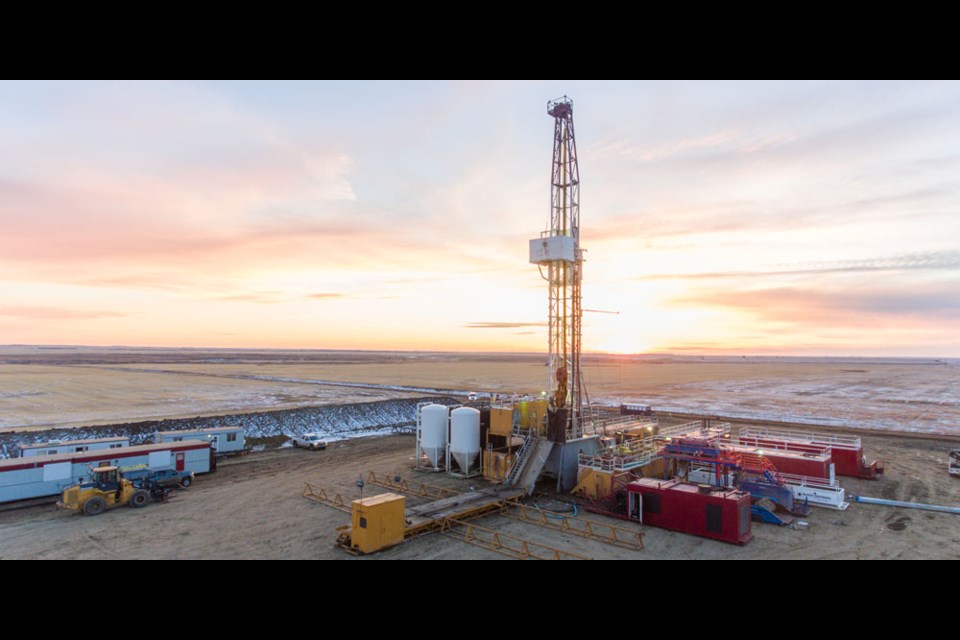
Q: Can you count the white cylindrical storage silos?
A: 2